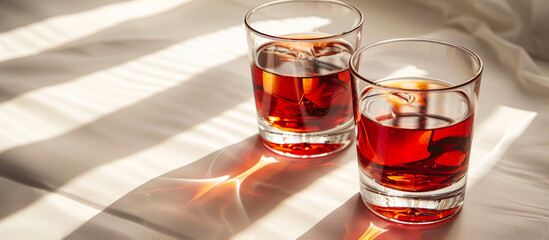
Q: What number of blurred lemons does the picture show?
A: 0